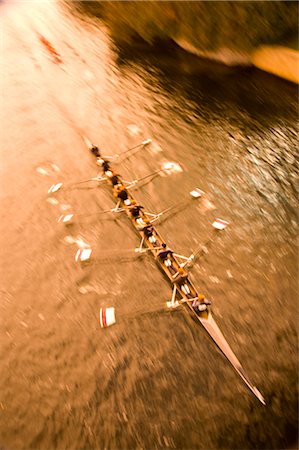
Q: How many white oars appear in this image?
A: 8